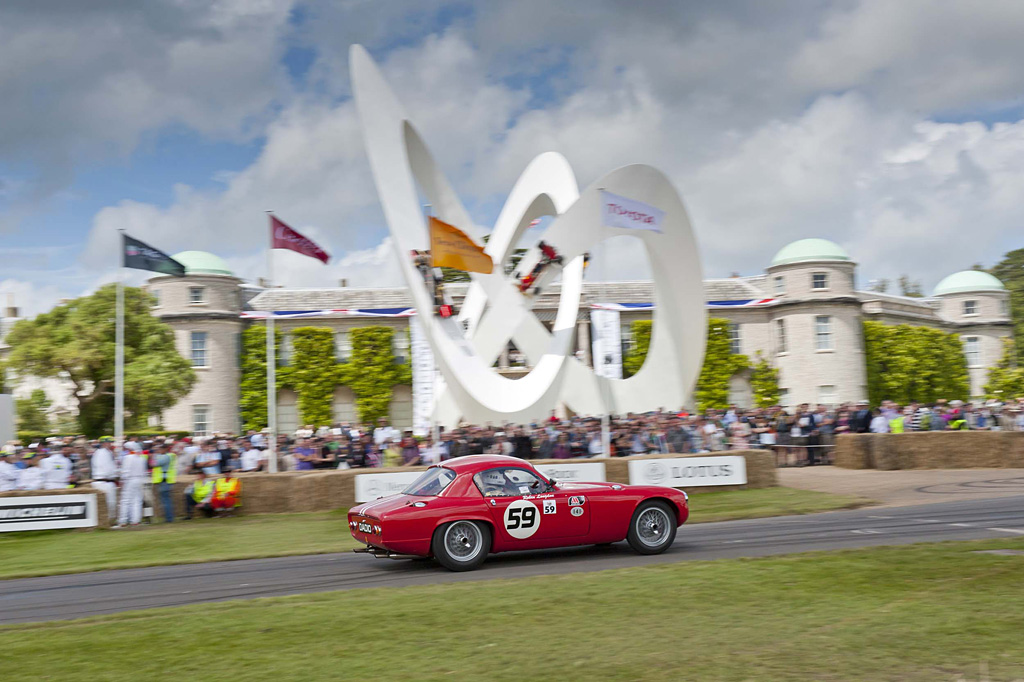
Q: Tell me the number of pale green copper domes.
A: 3